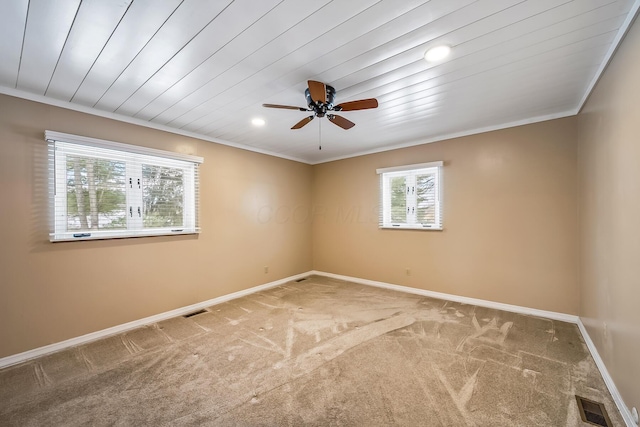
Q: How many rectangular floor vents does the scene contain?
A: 3